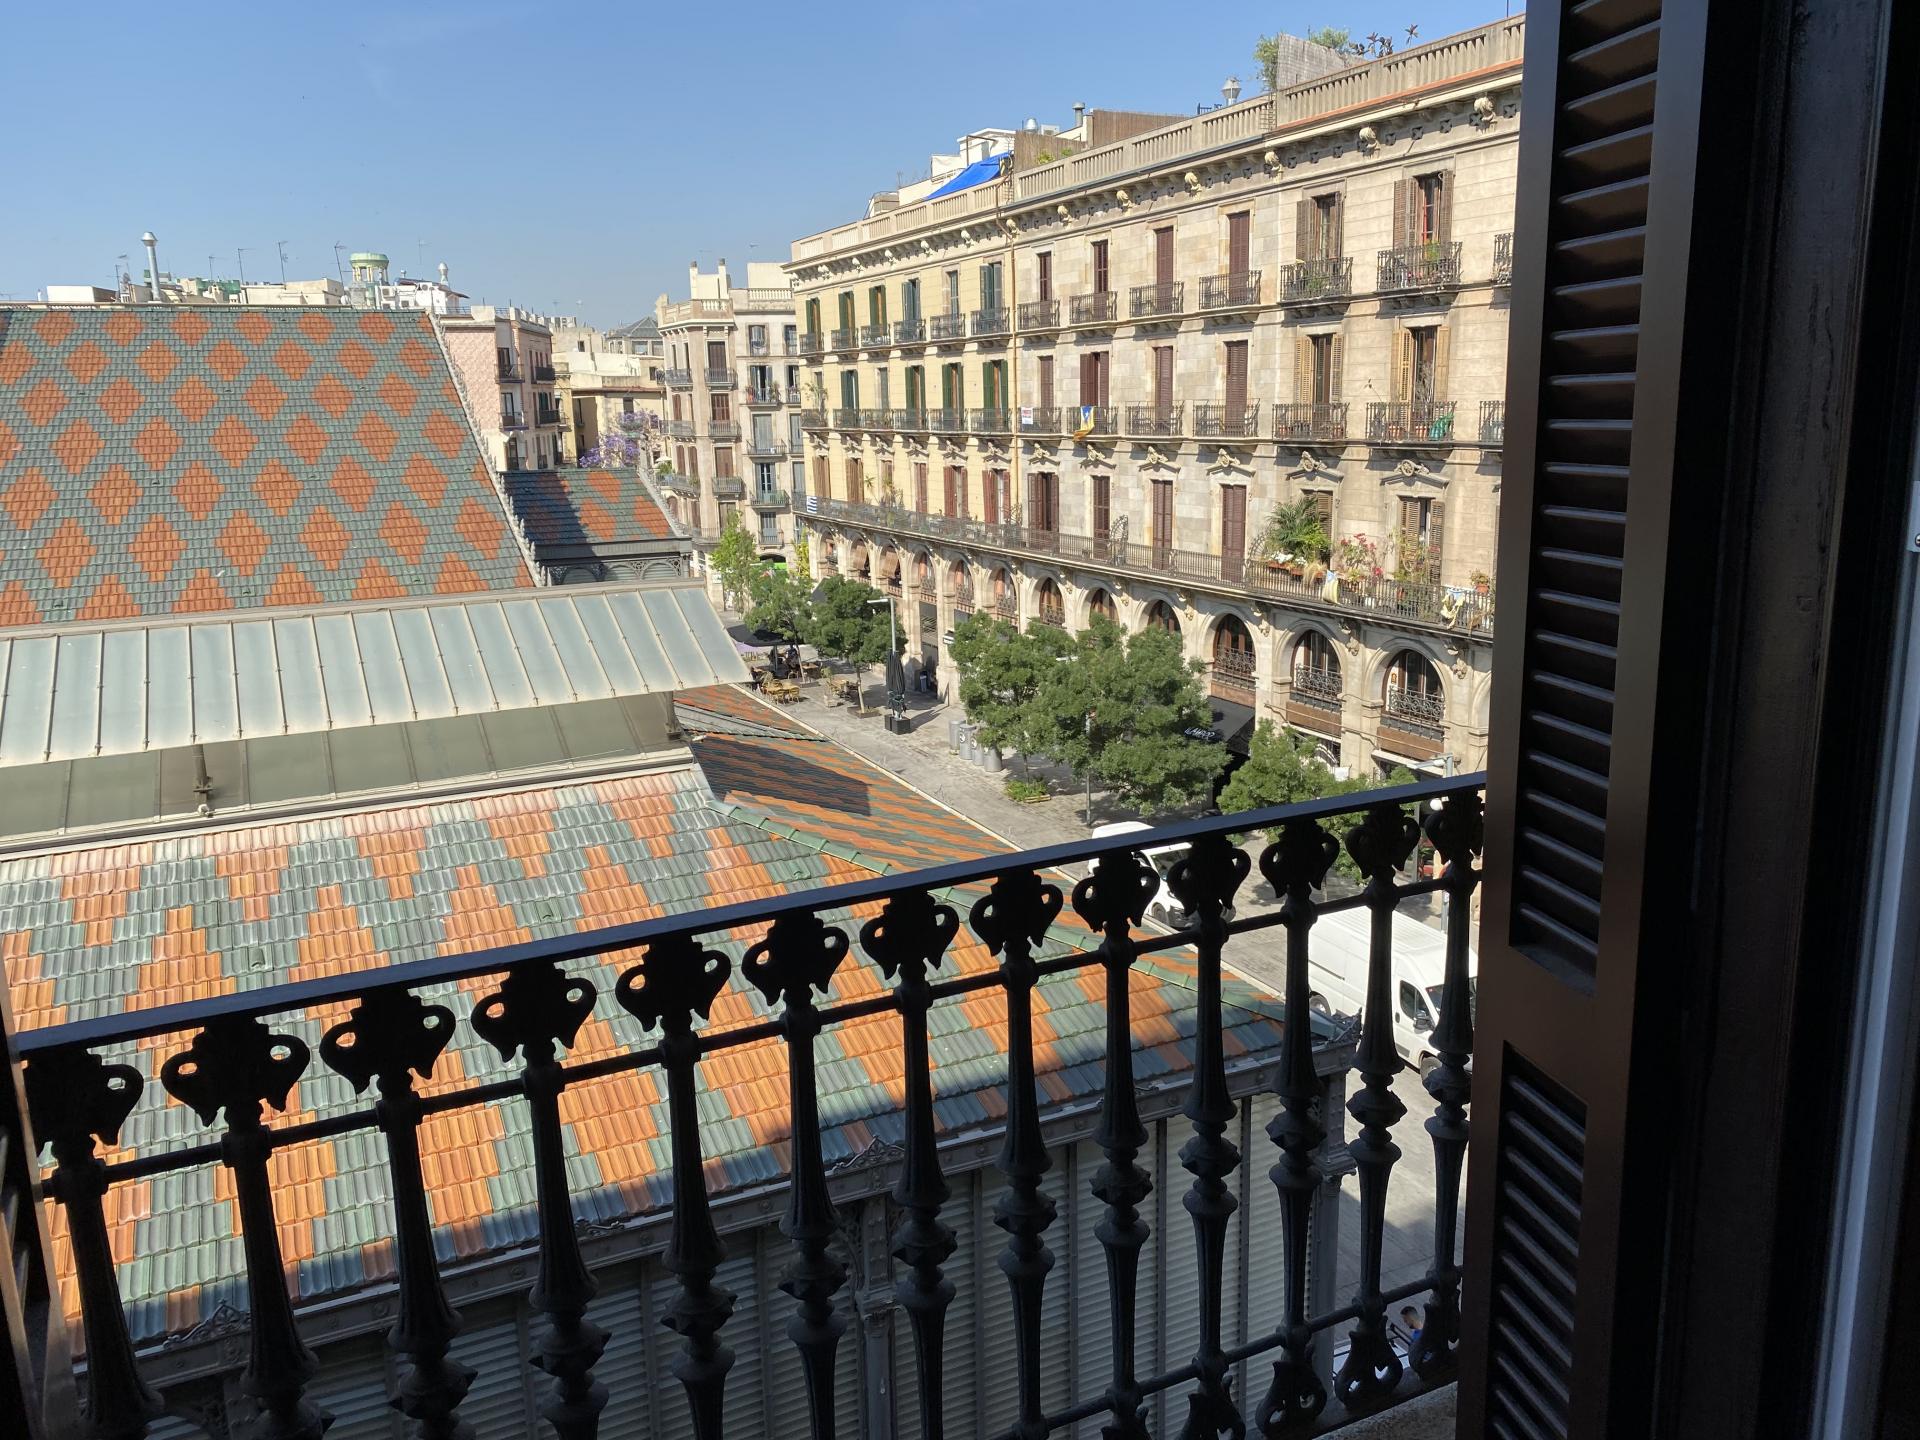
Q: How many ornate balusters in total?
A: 13